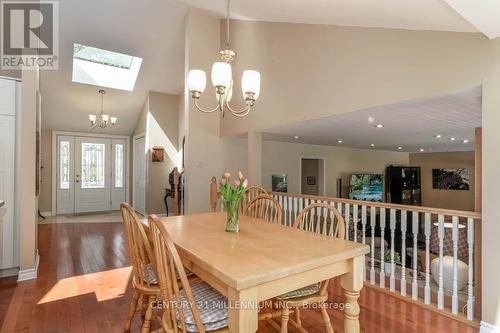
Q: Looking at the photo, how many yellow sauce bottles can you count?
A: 0